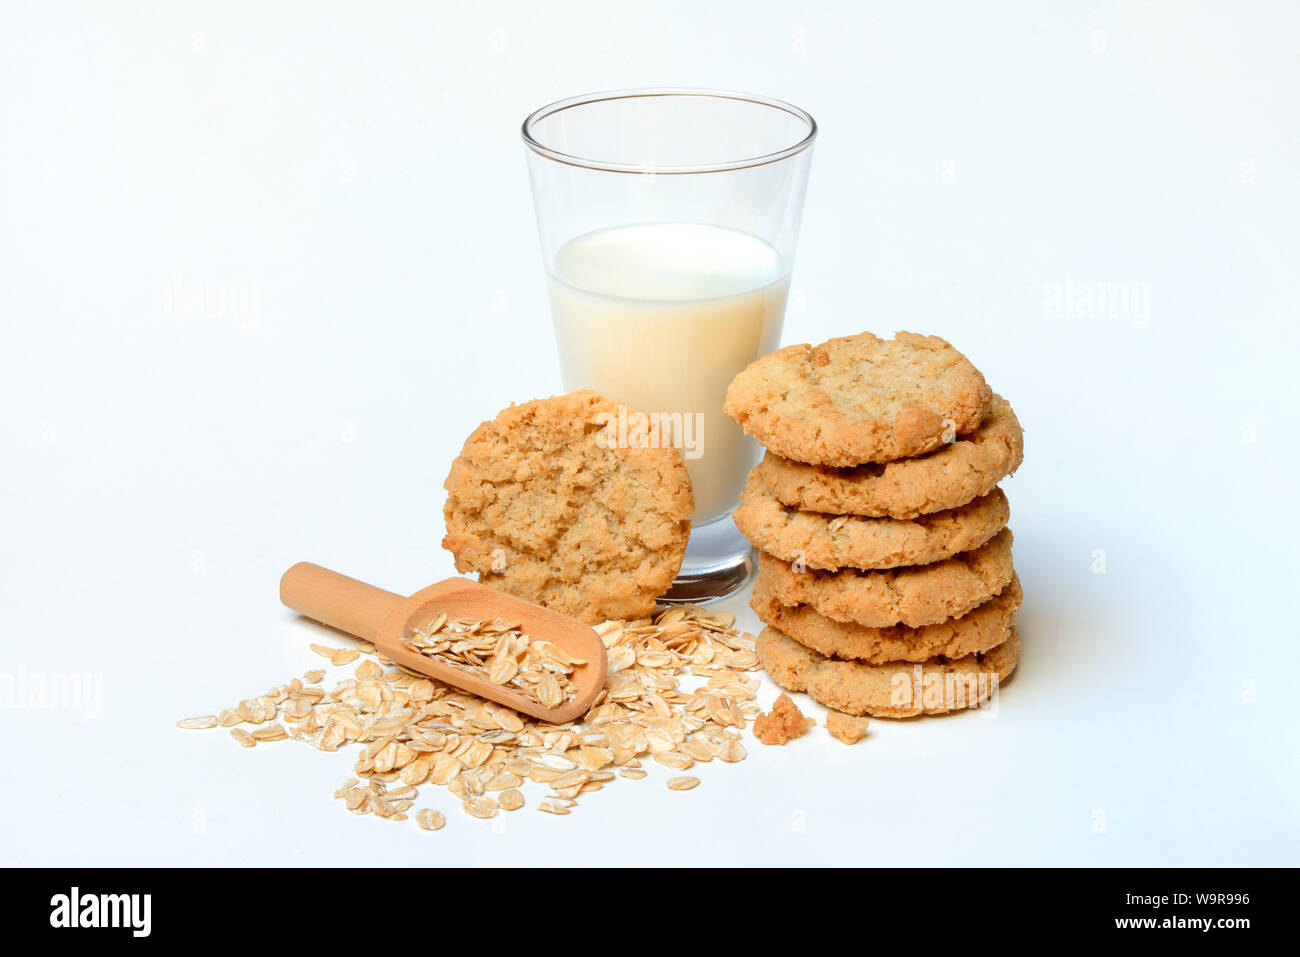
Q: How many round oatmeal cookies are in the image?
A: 7